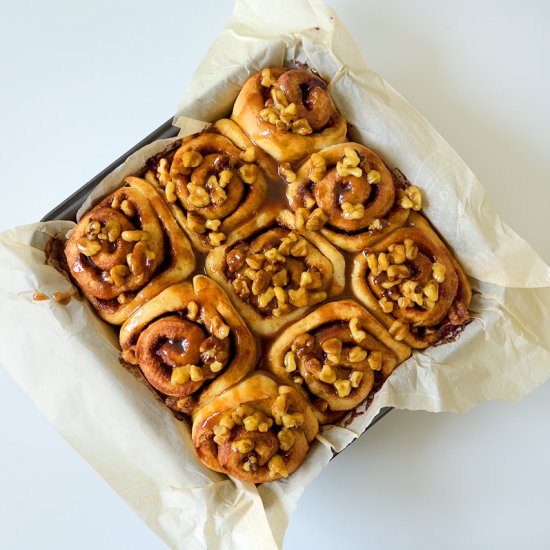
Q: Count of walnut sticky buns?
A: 9